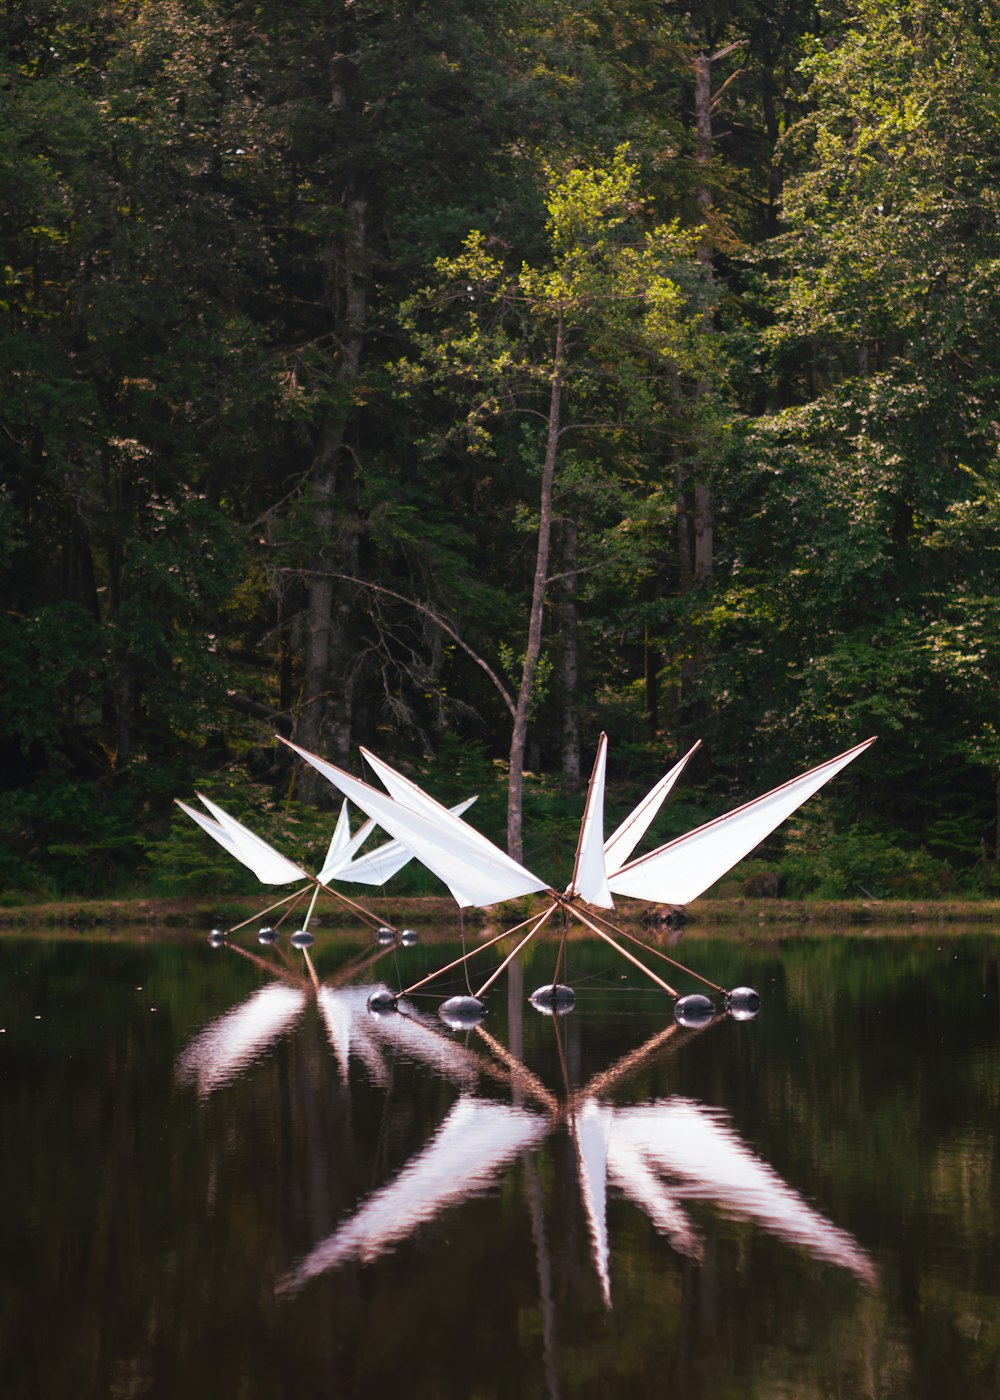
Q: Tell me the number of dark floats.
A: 10